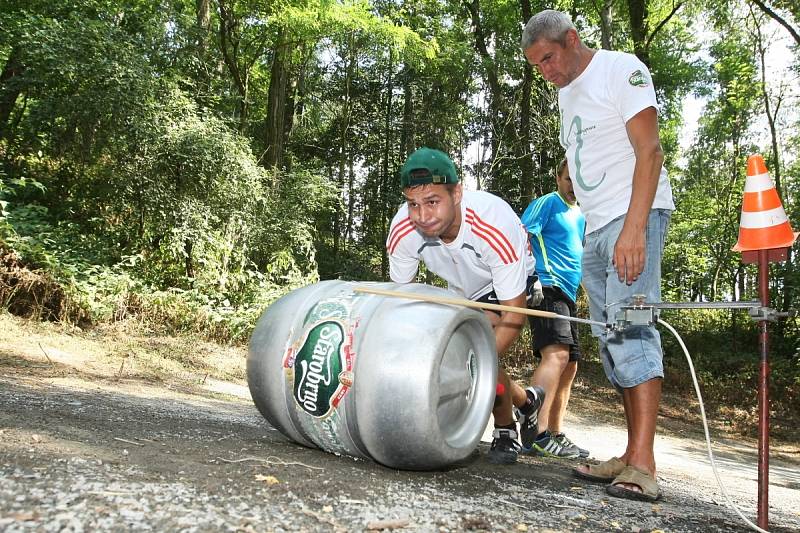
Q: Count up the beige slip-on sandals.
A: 2